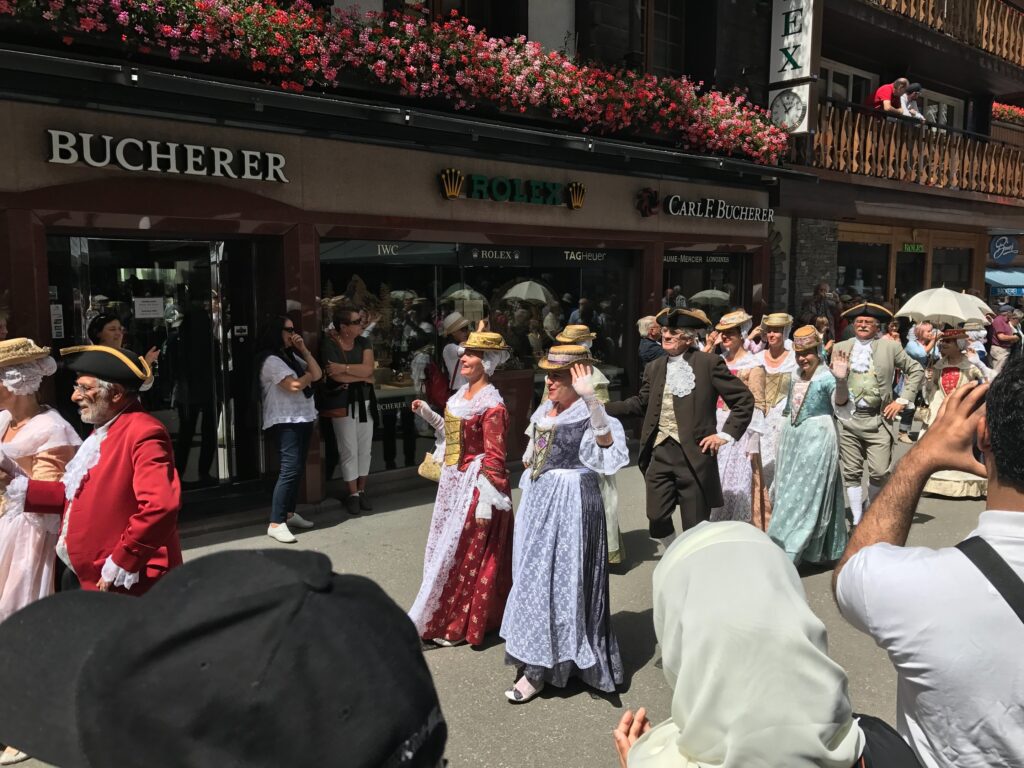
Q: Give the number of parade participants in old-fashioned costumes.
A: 11